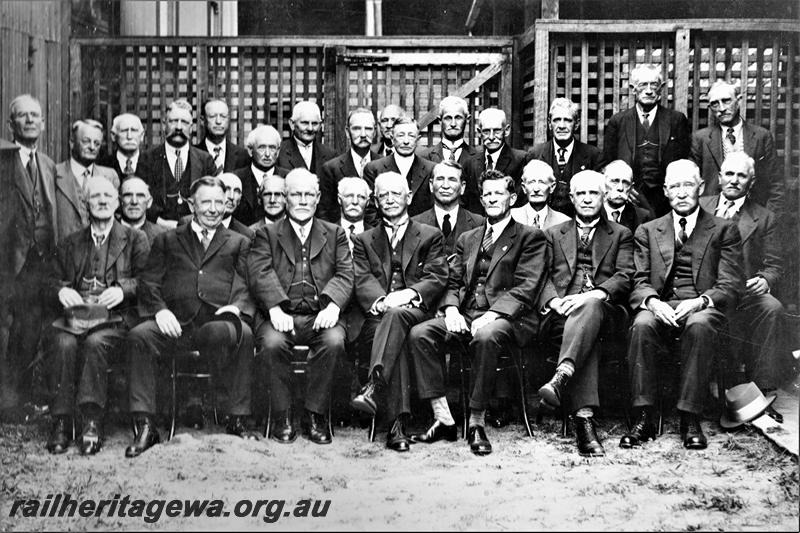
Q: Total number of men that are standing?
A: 15